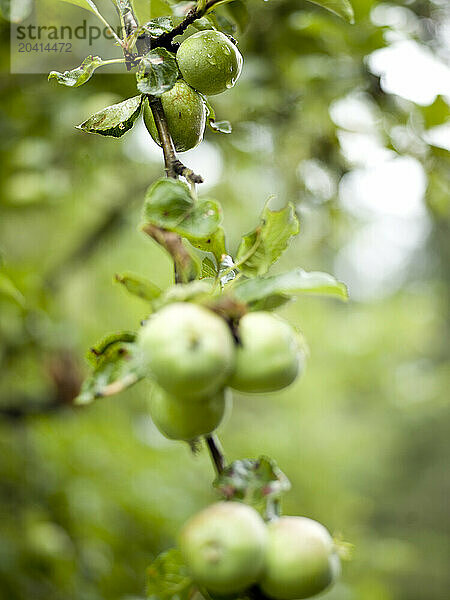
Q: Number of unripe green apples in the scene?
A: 7